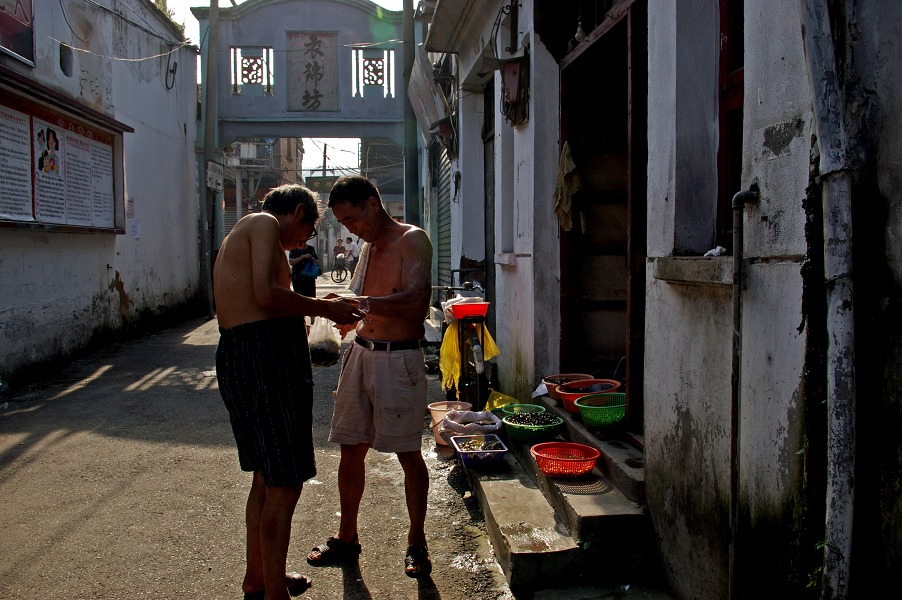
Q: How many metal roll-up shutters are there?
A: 1